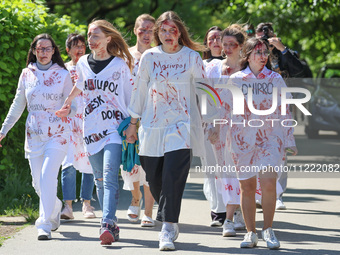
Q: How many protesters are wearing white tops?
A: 8